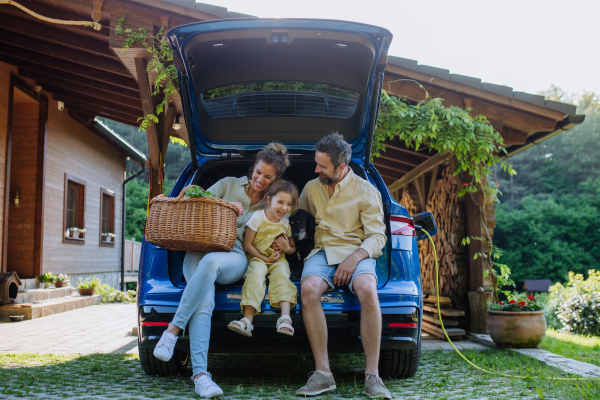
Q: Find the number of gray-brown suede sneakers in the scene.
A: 2